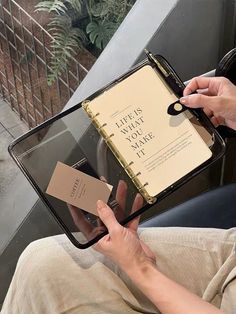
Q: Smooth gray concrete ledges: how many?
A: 1